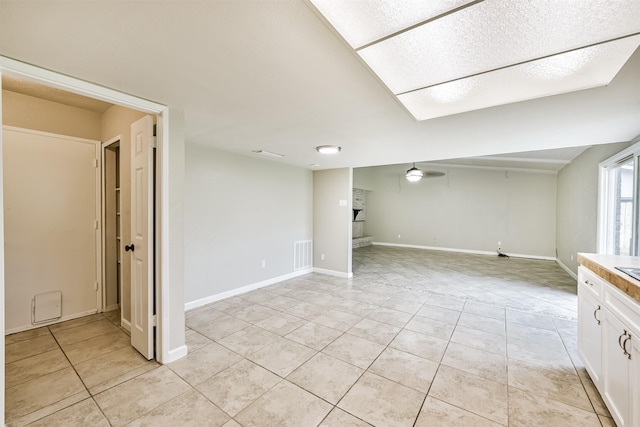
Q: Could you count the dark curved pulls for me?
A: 3